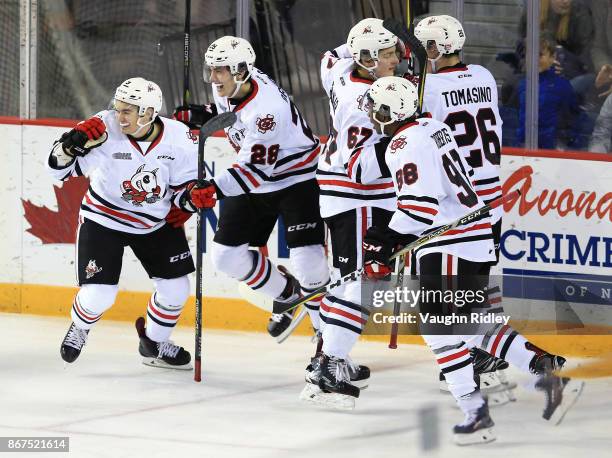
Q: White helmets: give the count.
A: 5